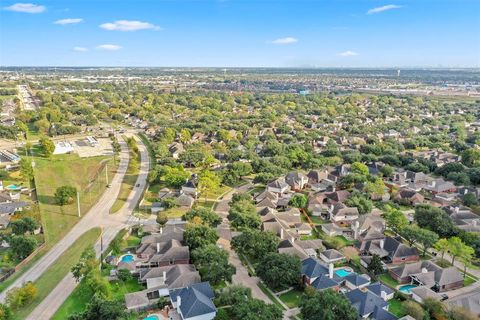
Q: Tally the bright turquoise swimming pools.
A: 5